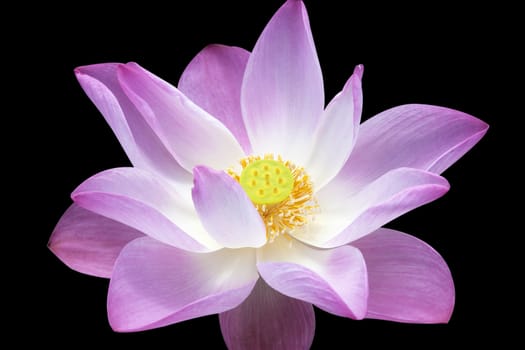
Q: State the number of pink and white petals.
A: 14